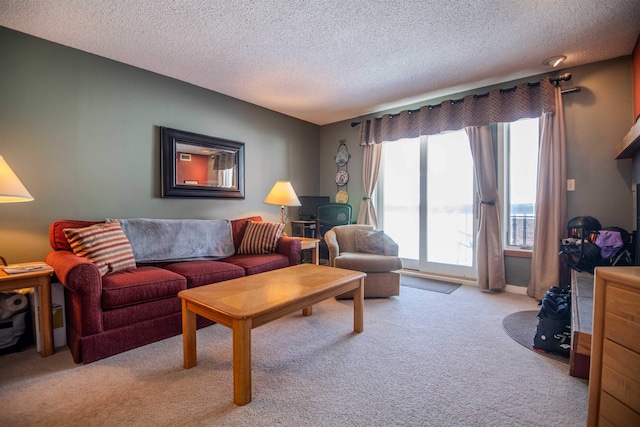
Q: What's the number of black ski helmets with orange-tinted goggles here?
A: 1